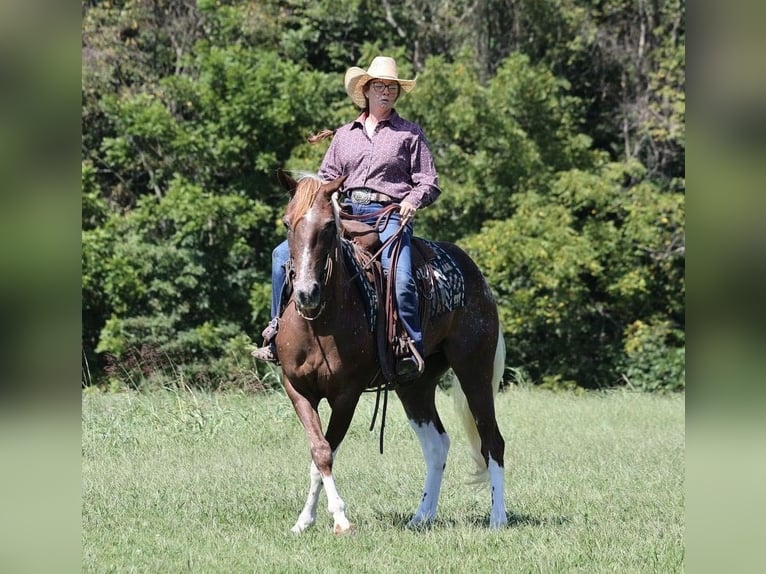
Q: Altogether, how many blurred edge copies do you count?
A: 2